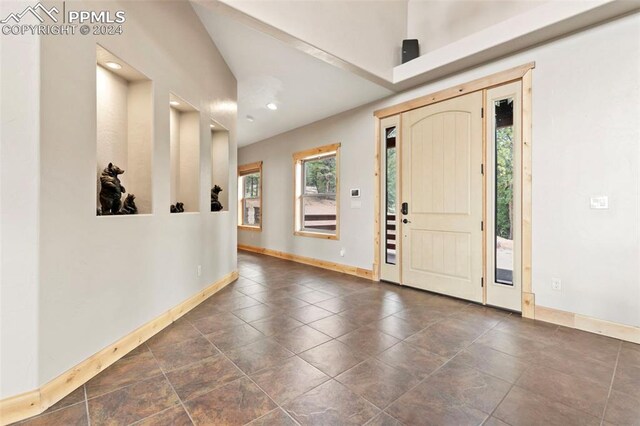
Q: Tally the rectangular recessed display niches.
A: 3